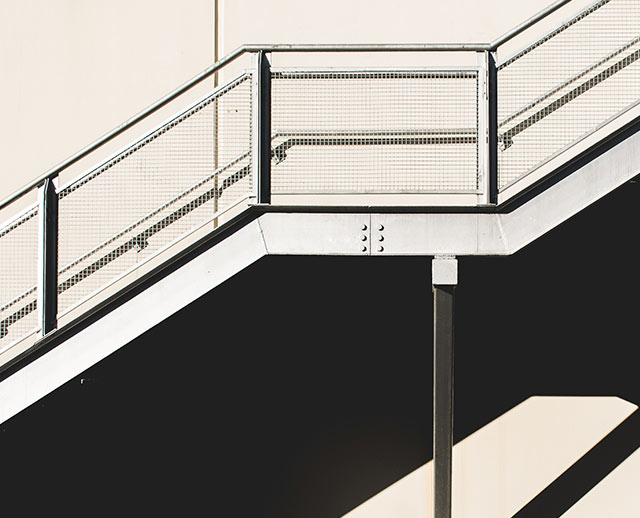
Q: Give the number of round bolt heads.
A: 6